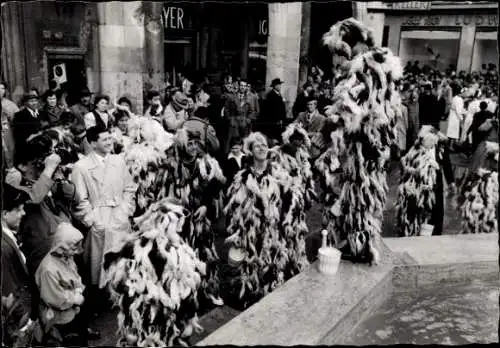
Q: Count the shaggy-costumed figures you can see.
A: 8